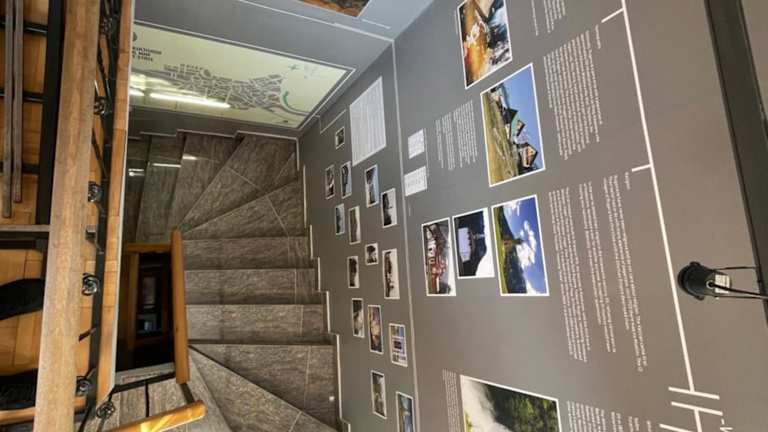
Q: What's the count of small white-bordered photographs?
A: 15